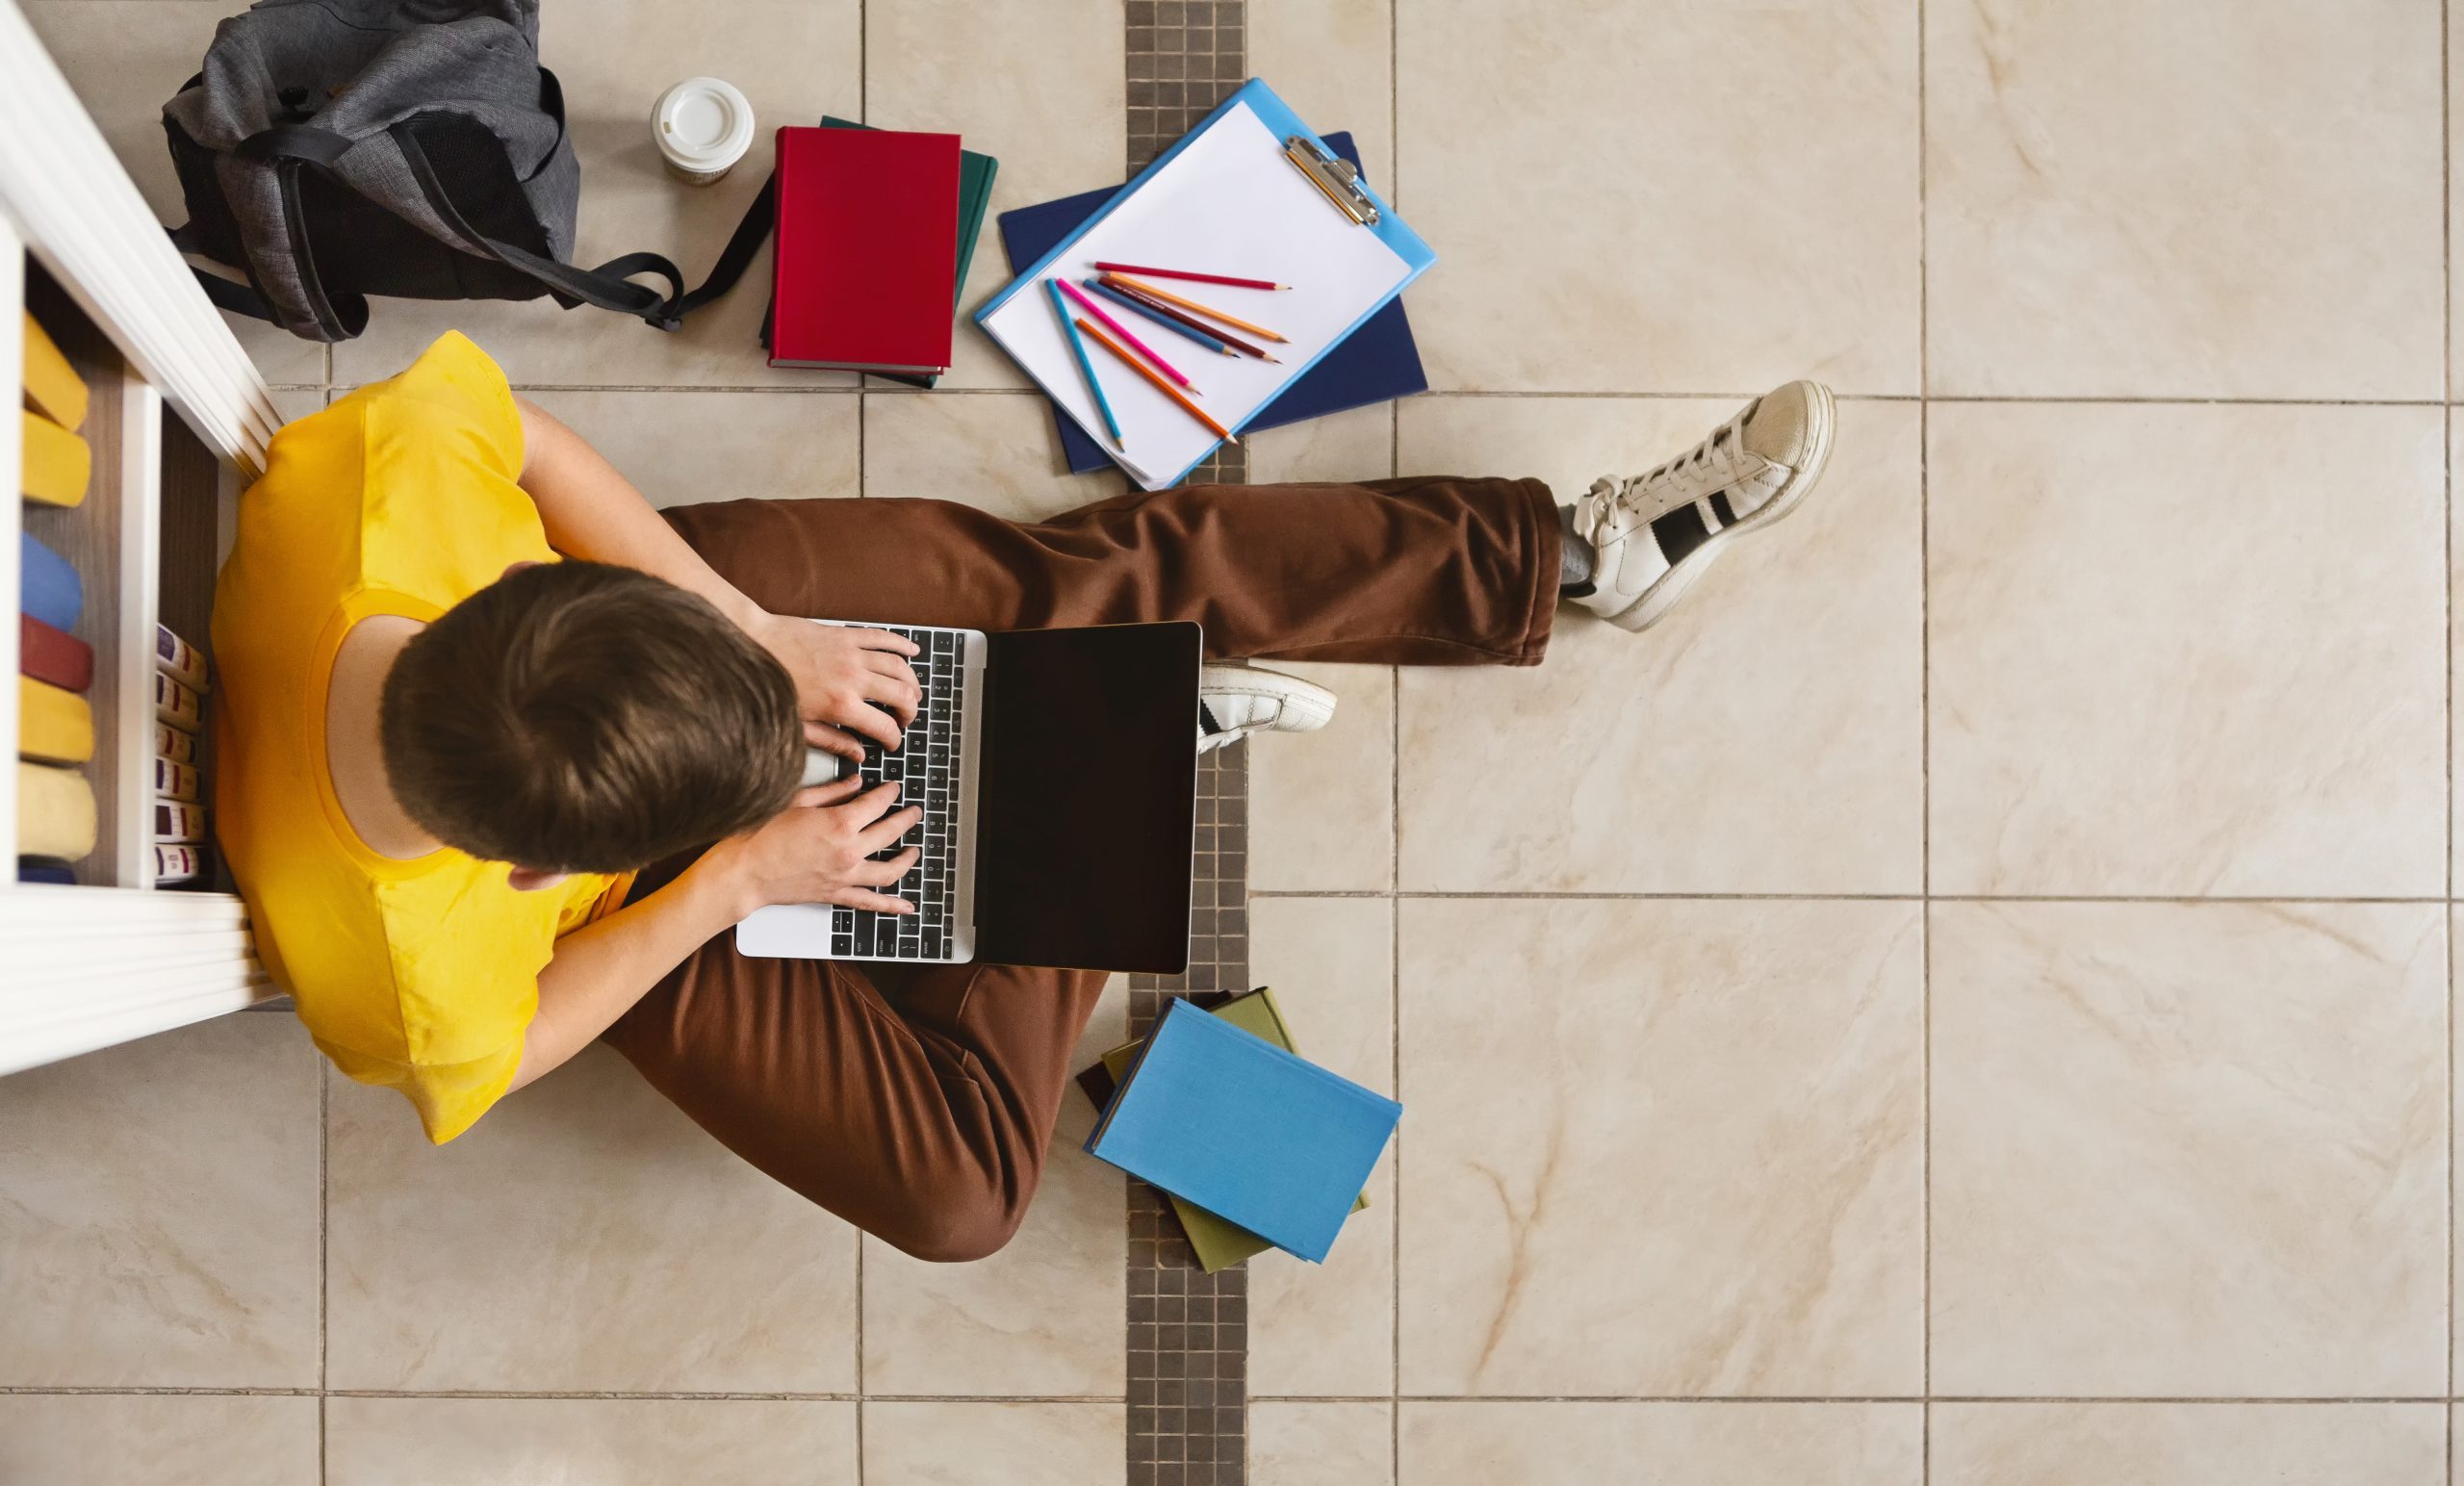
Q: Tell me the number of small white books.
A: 6